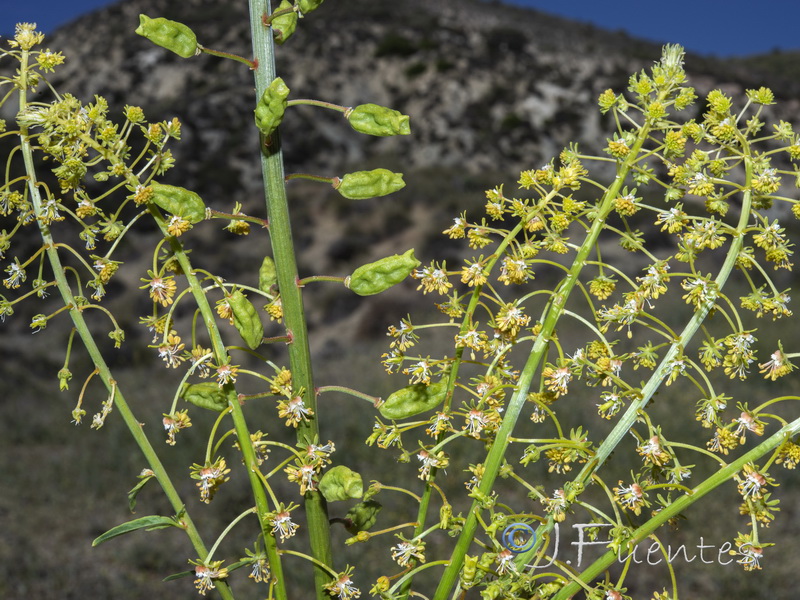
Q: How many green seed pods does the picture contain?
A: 14